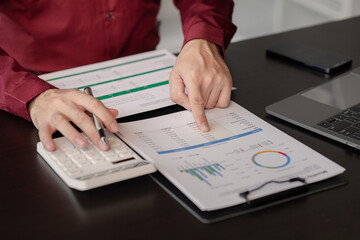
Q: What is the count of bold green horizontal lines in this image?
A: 3